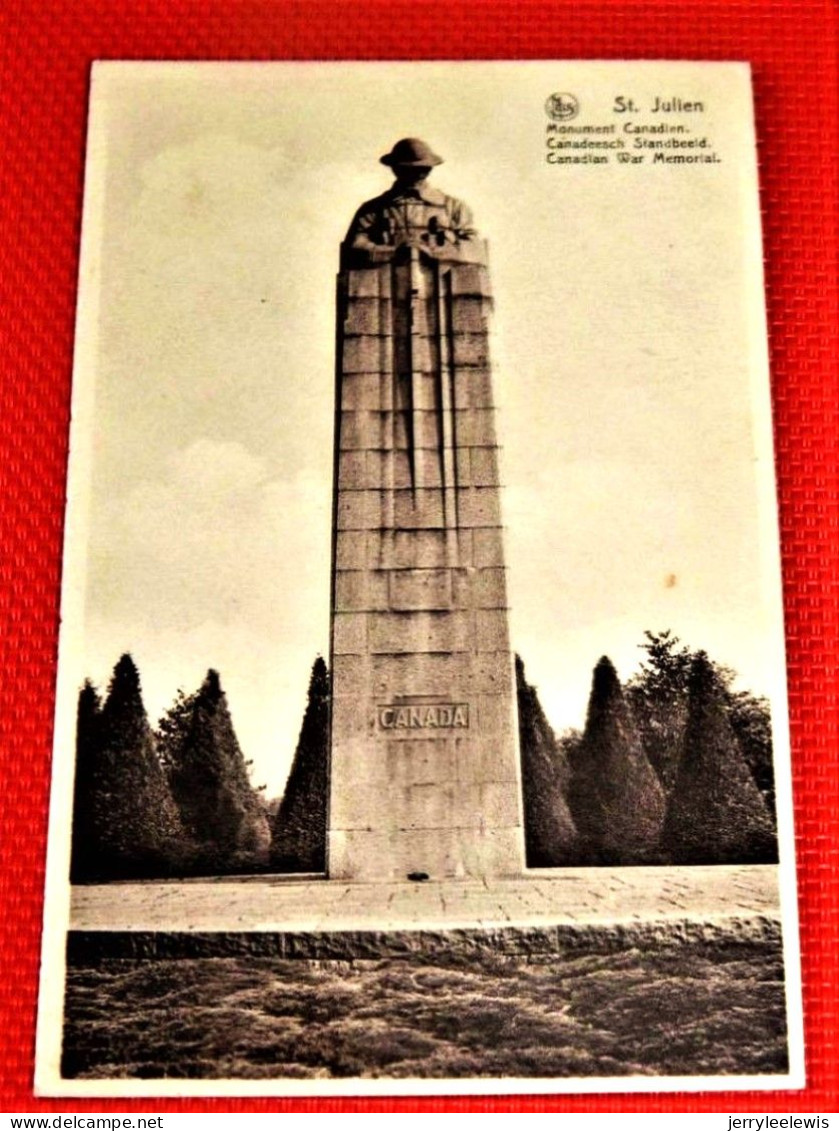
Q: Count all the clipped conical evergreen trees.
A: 7